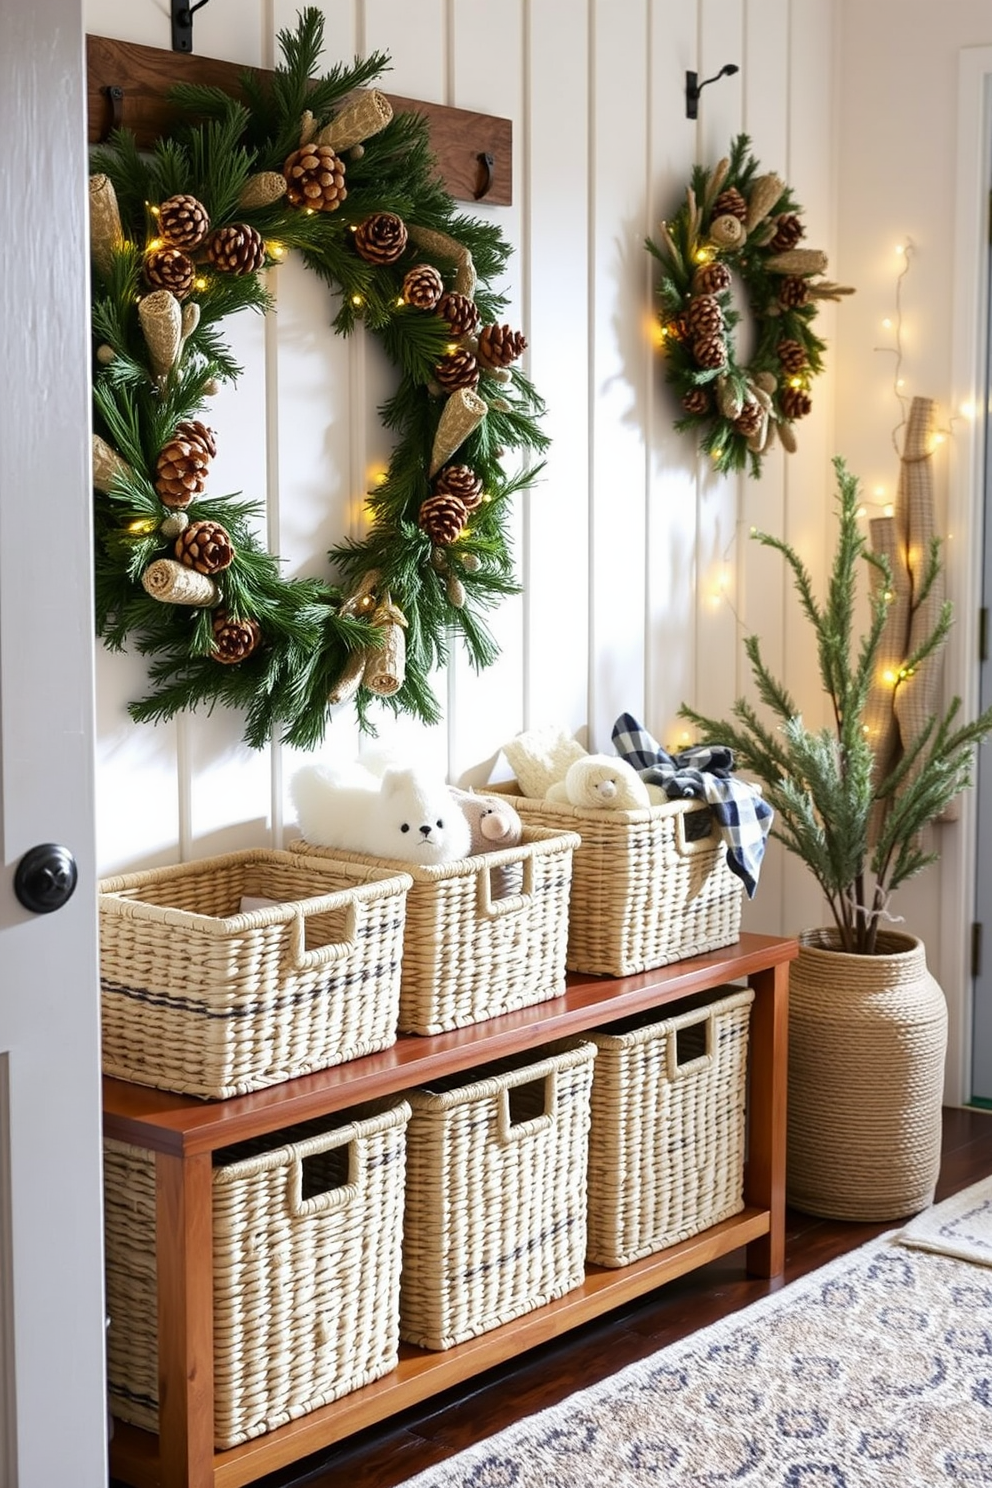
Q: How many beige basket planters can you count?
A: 1